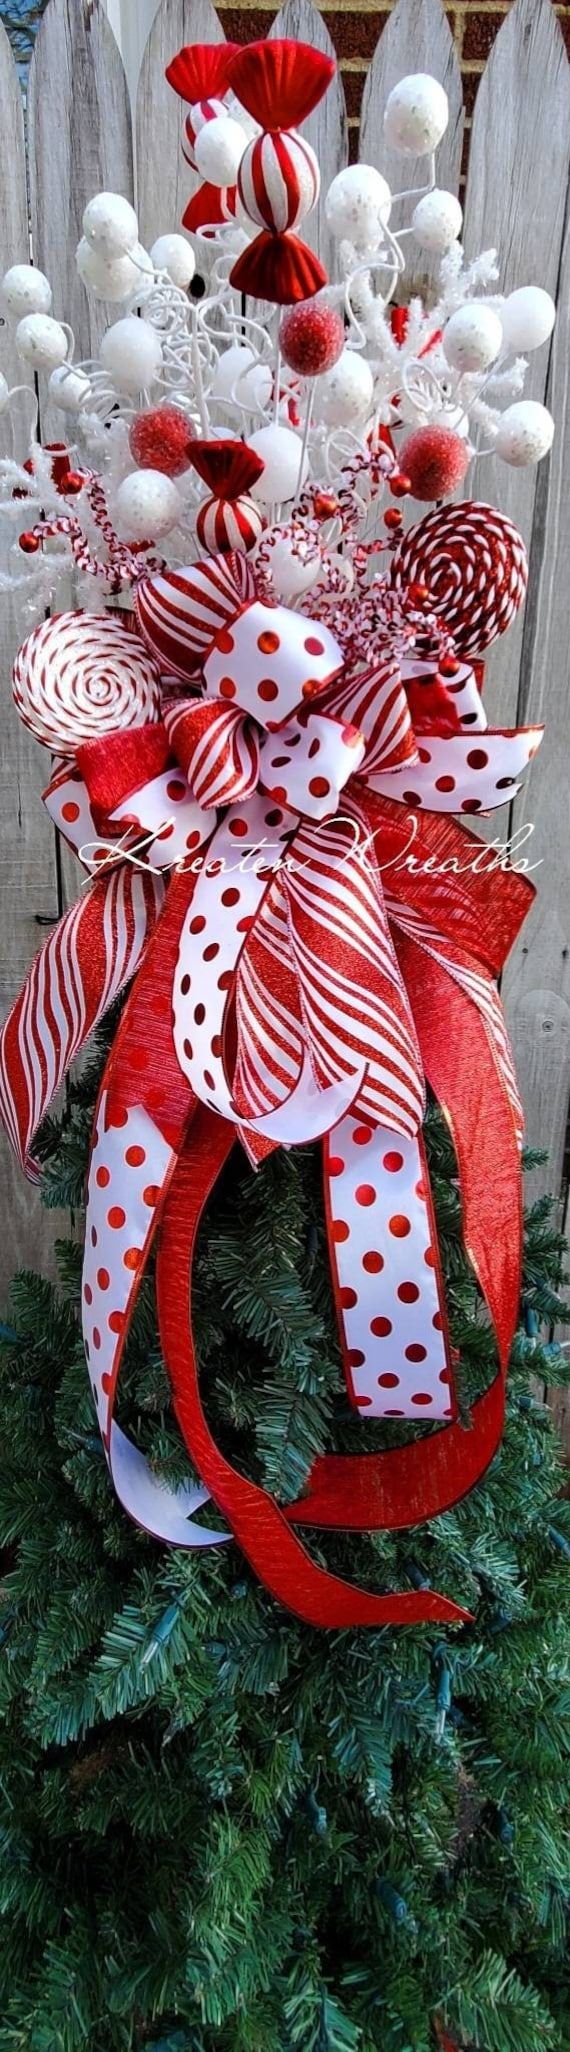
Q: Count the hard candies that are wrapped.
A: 3